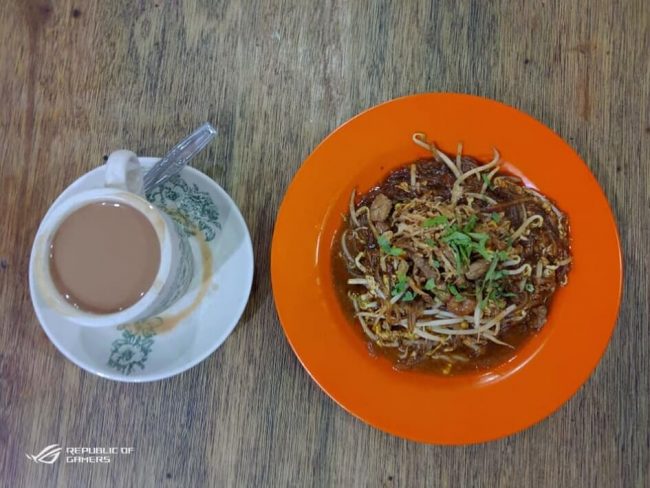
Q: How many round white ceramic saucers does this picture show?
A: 1